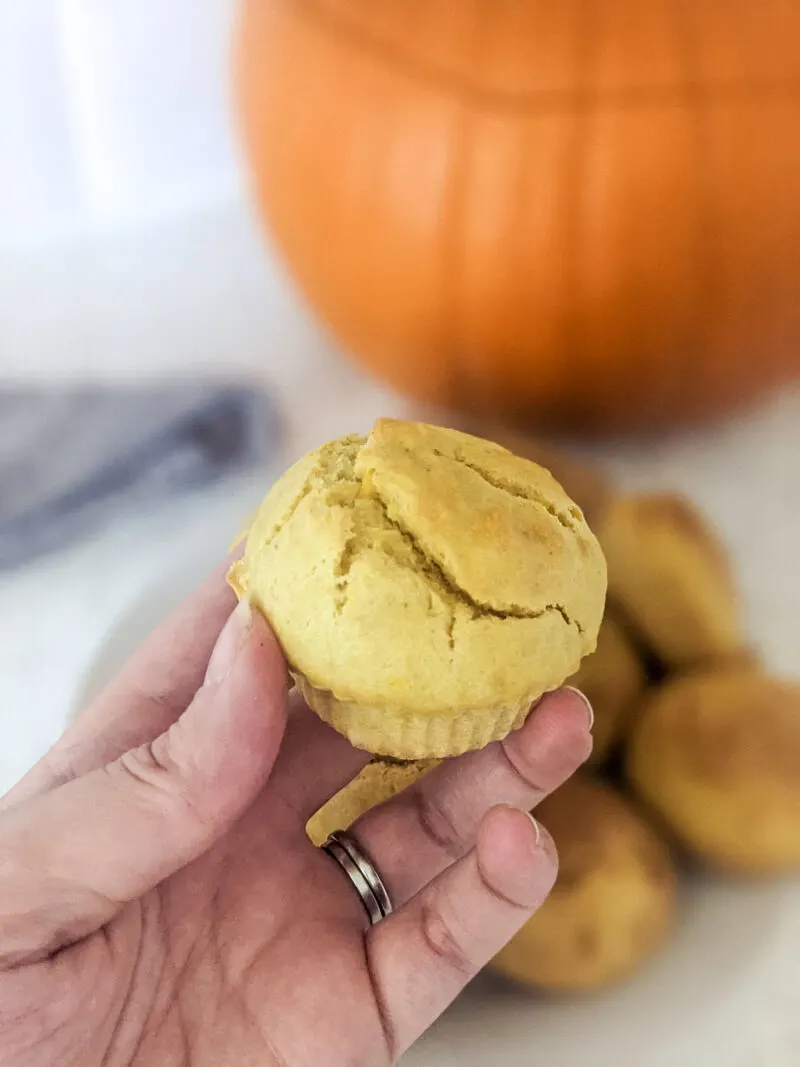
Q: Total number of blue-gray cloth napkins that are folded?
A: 1